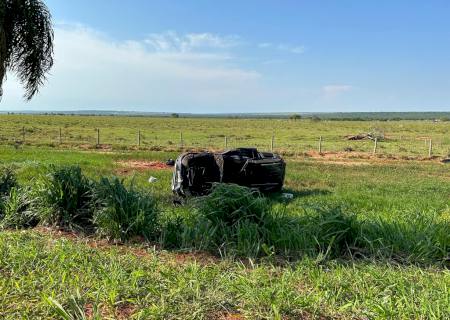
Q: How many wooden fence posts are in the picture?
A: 10